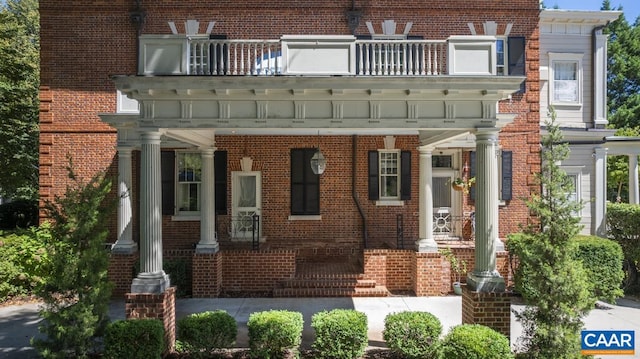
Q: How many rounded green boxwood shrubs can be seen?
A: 6